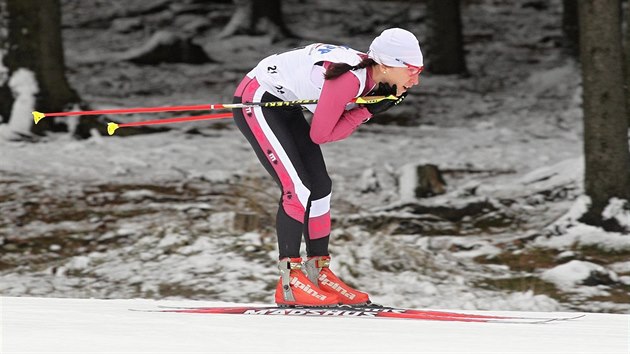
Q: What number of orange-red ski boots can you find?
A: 2